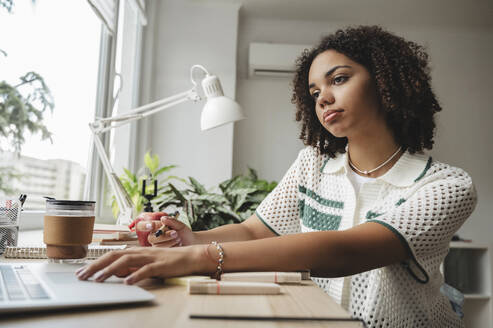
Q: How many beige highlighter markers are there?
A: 2